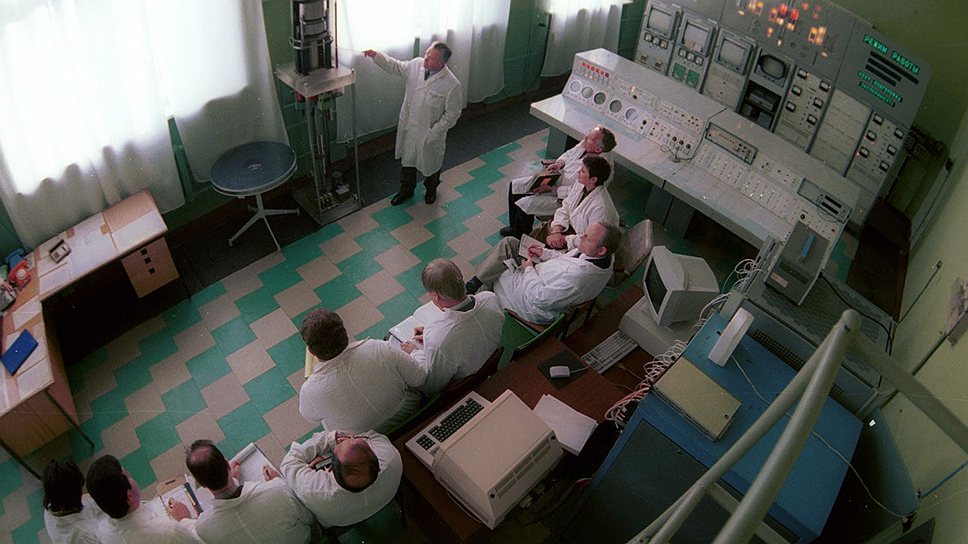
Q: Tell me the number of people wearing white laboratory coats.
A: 10